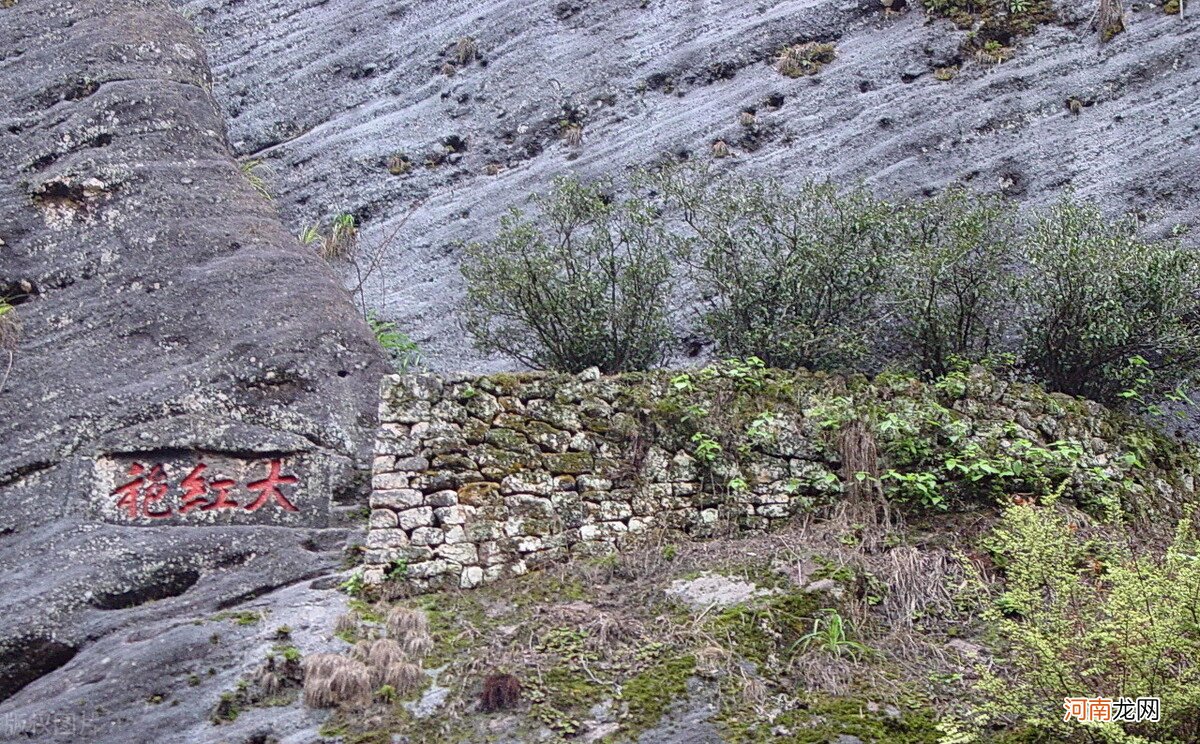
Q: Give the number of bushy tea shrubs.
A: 4